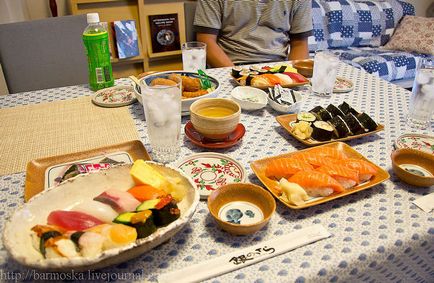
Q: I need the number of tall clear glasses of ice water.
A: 4